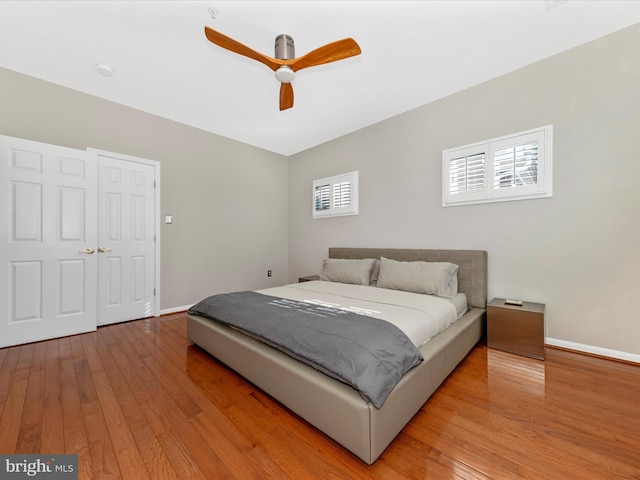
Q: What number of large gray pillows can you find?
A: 2